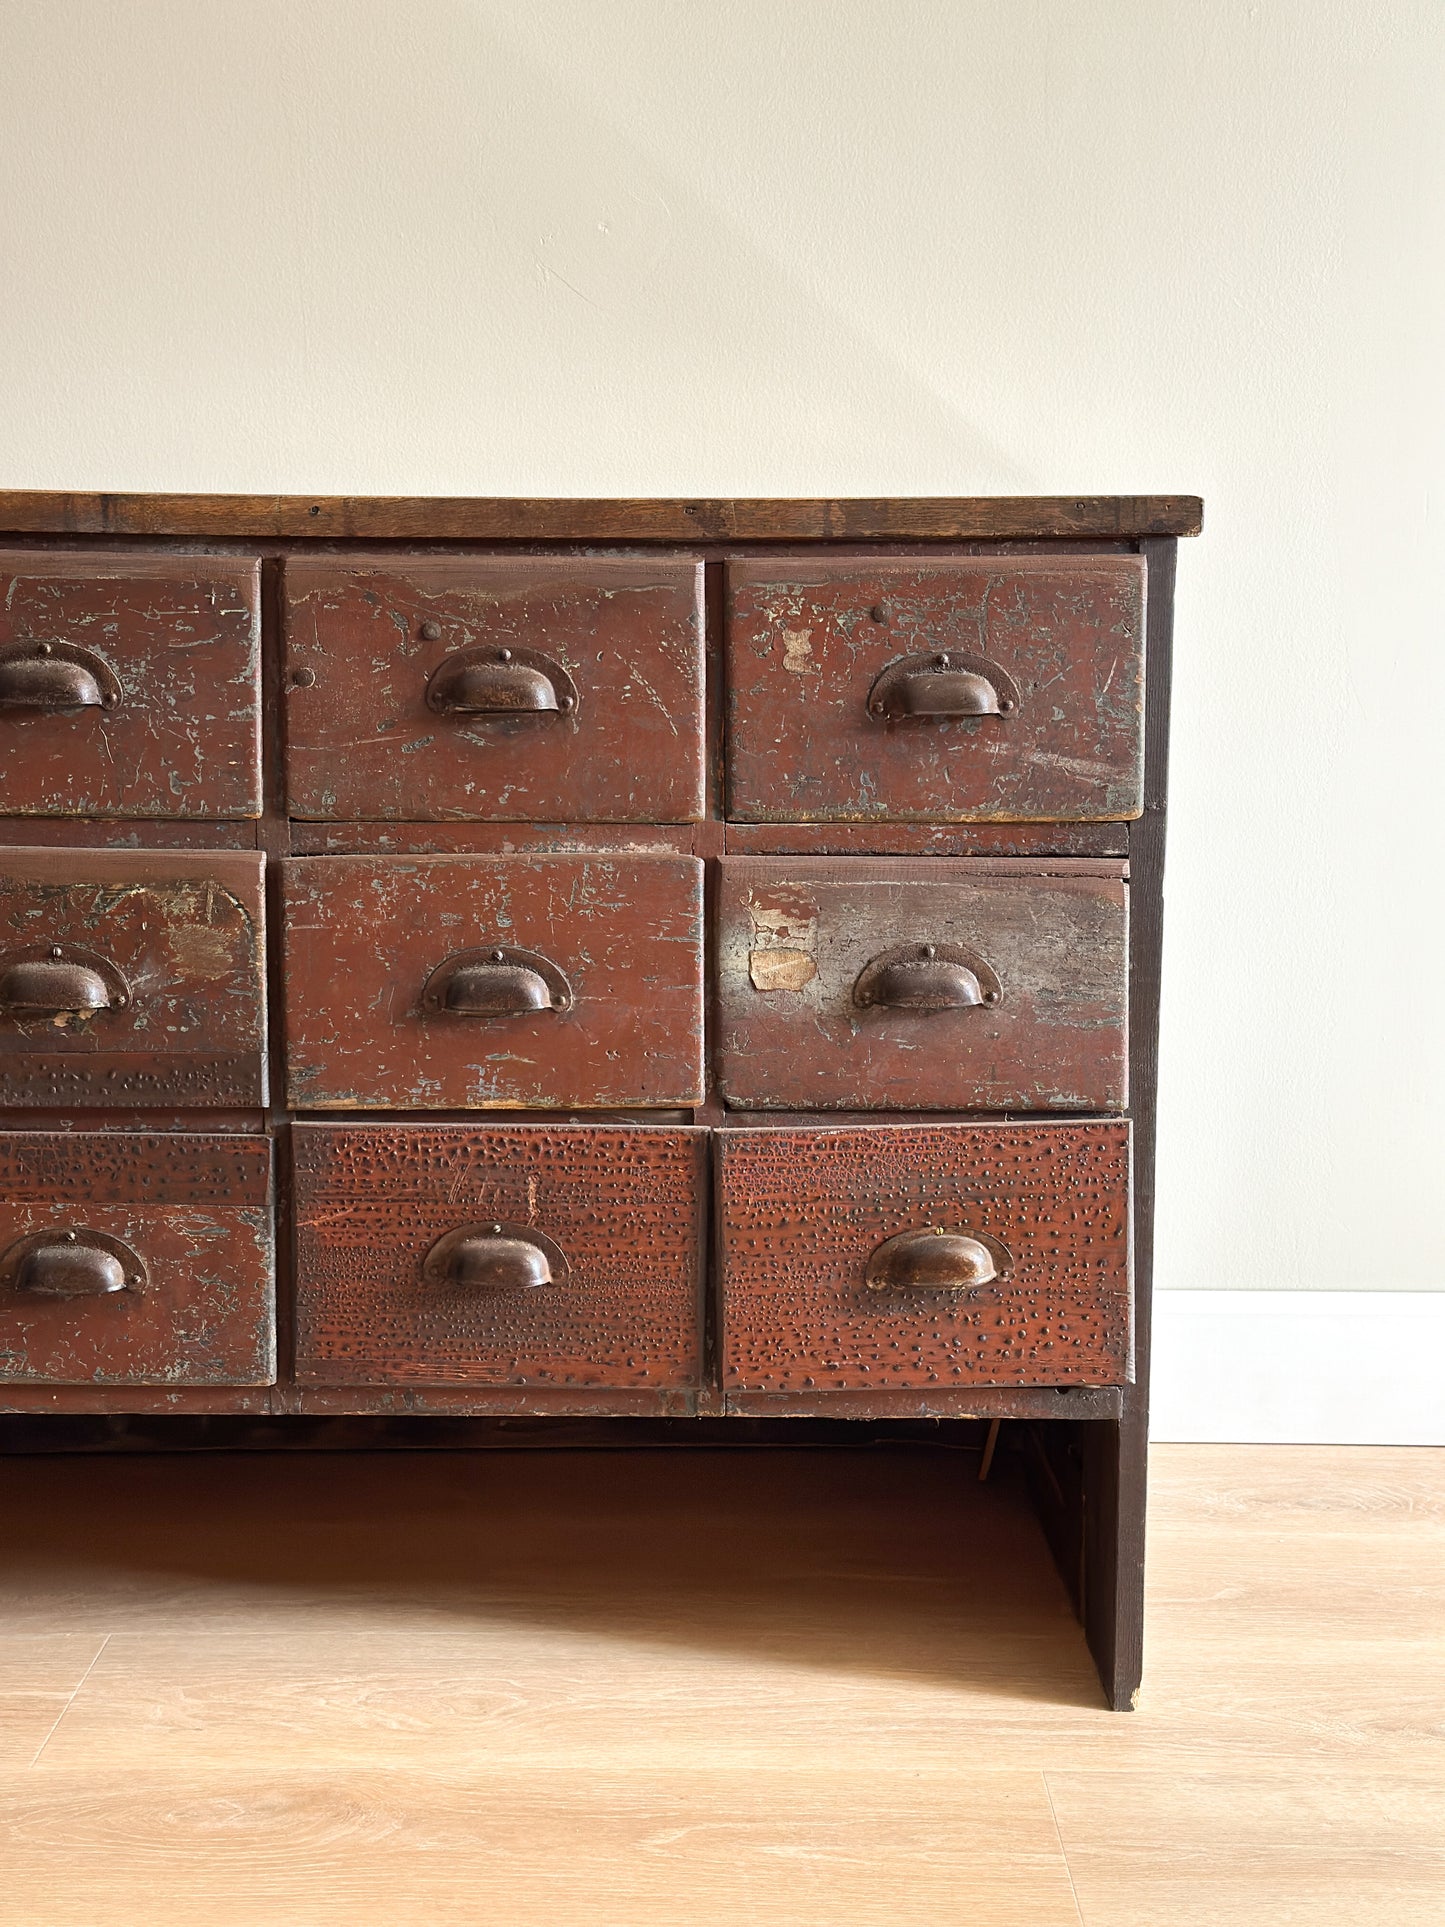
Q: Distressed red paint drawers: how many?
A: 9